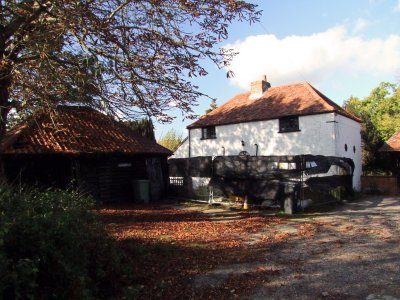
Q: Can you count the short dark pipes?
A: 2